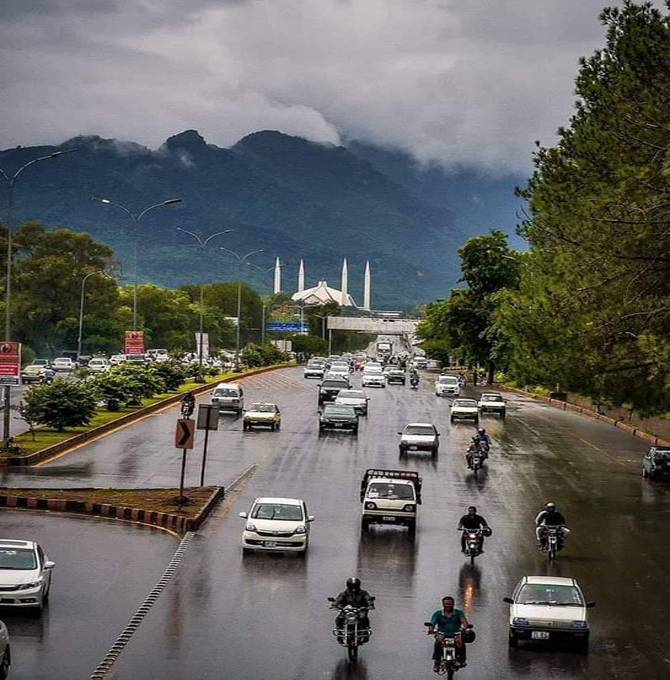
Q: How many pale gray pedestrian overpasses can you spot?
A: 1